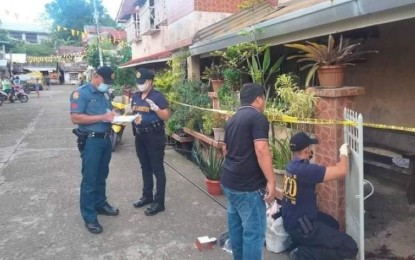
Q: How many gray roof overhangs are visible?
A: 1